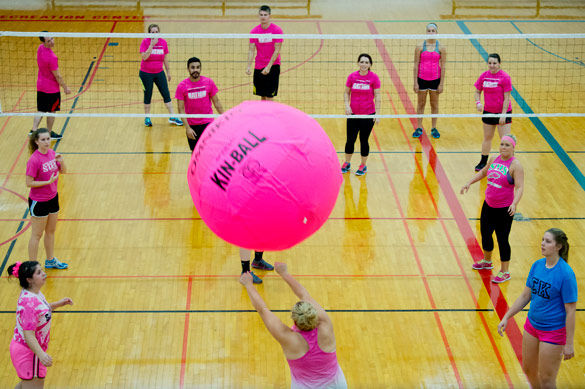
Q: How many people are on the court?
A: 13